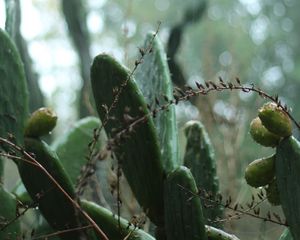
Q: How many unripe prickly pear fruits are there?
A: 5